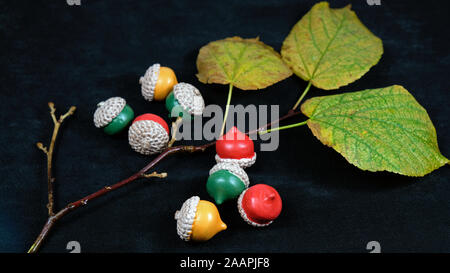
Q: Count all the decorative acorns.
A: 8